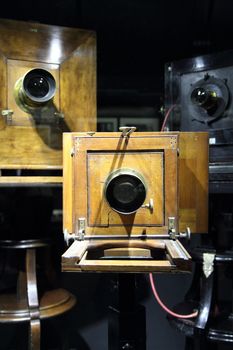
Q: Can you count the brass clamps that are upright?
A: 2